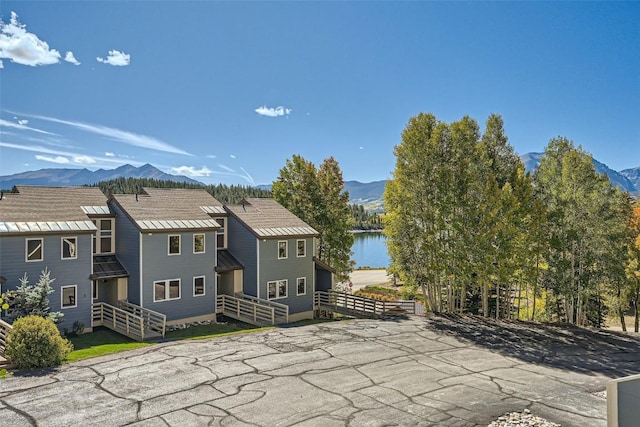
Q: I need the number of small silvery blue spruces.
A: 2